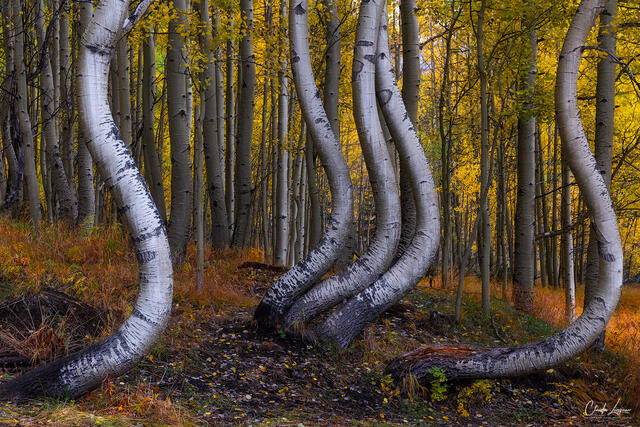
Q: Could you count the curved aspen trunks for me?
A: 5